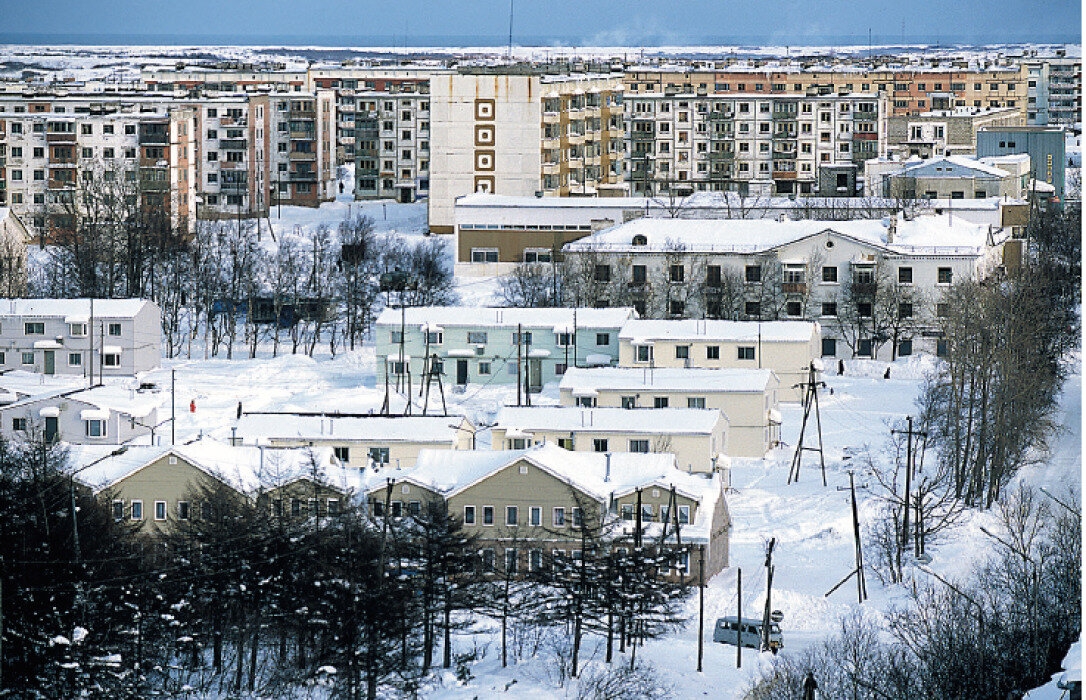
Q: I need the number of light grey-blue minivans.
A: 1